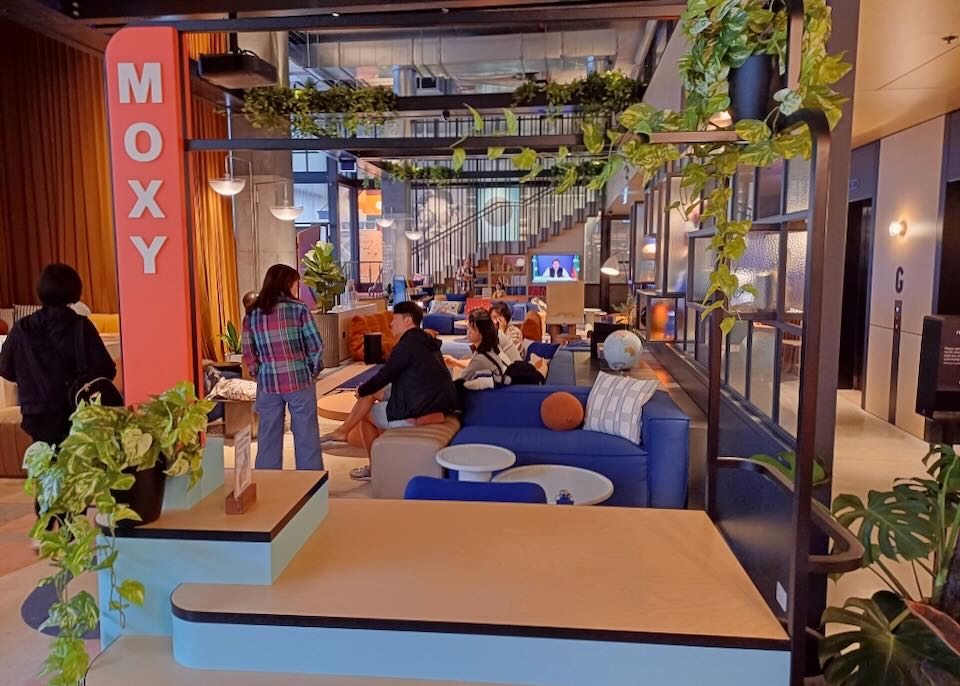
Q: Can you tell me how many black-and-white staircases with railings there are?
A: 1